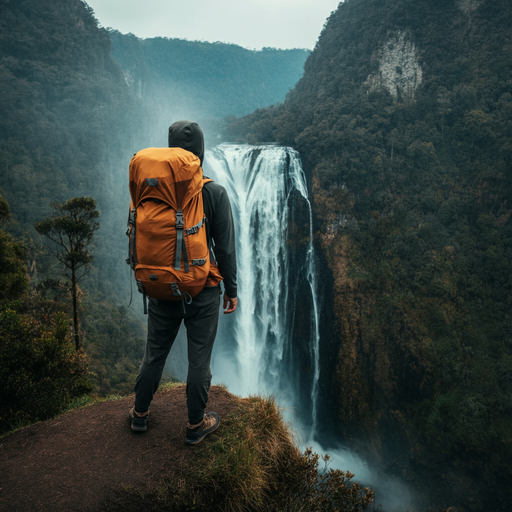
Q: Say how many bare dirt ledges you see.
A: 1